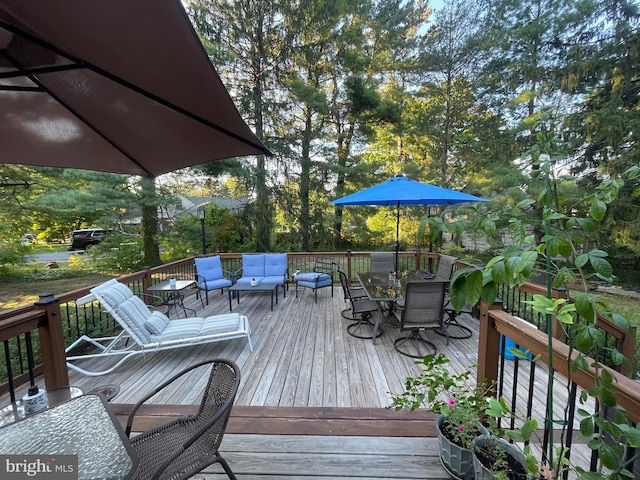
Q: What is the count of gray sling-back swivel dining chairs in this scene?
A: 6